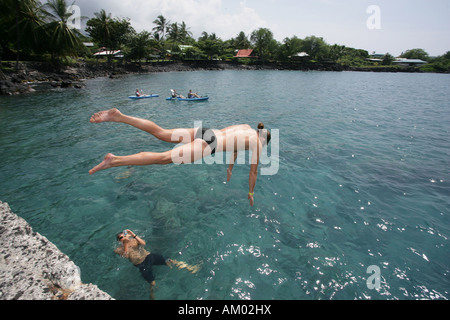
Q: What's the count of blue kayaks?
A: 2